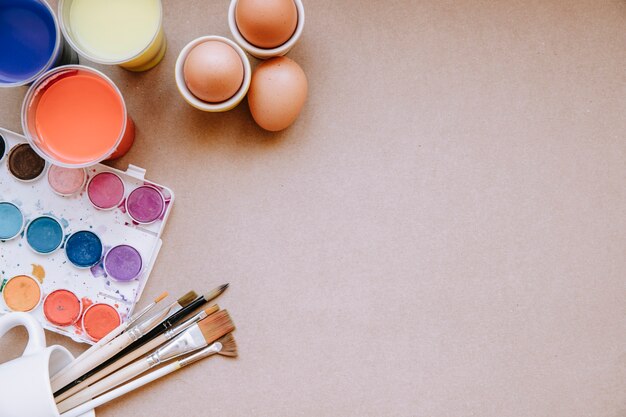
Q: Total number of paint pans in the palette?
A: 12